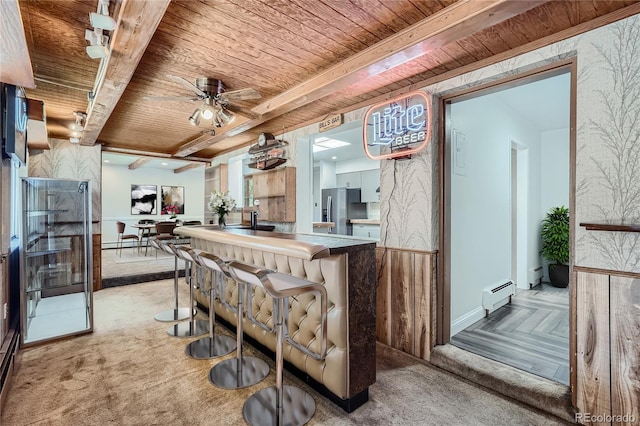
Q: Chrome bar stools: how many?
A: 5